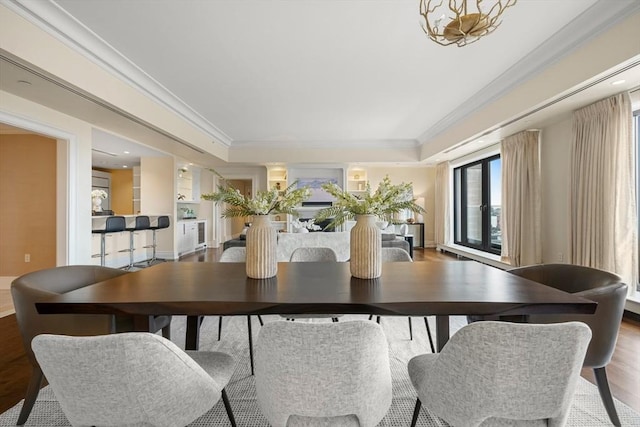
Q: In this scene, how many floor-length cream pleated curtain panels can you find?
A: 3